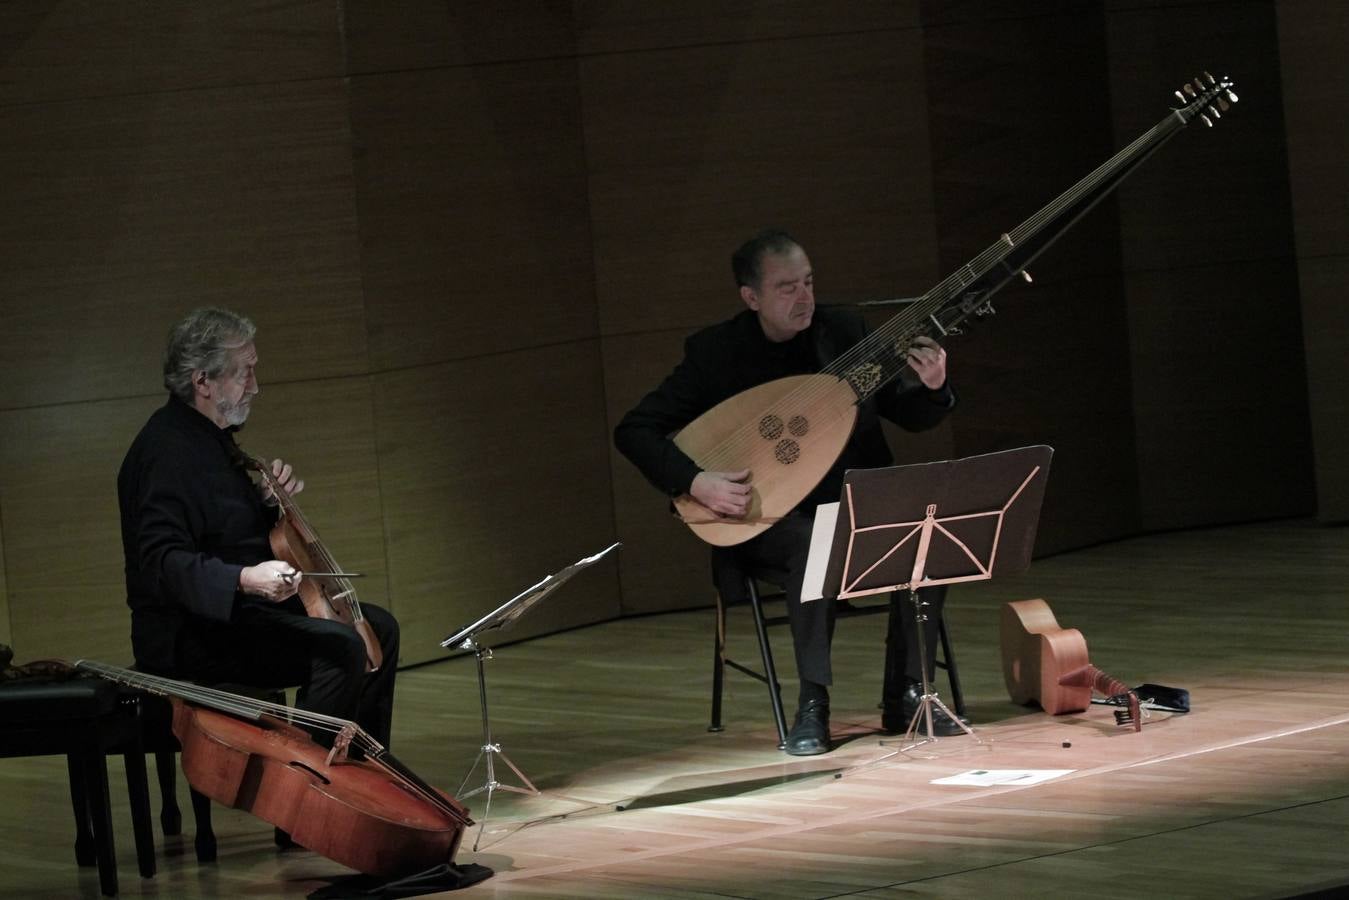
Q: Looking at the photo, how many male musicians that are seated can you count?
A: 2